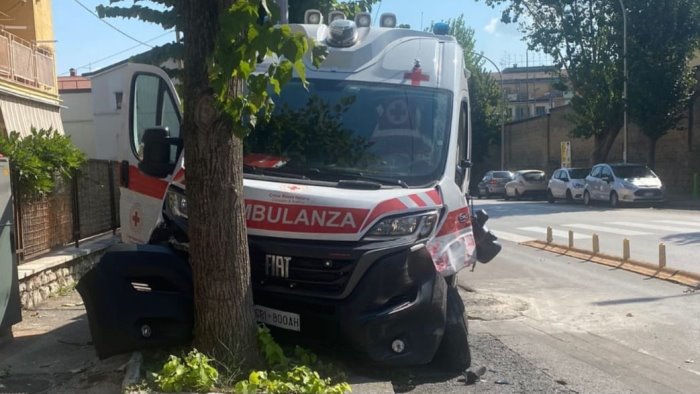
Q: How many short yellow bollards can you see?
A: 5